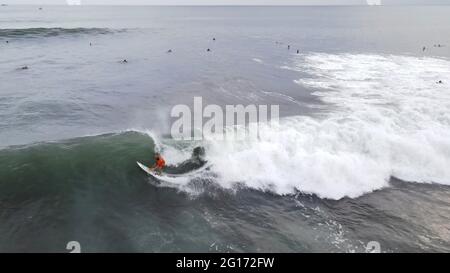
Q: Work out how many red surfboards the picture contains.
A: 0